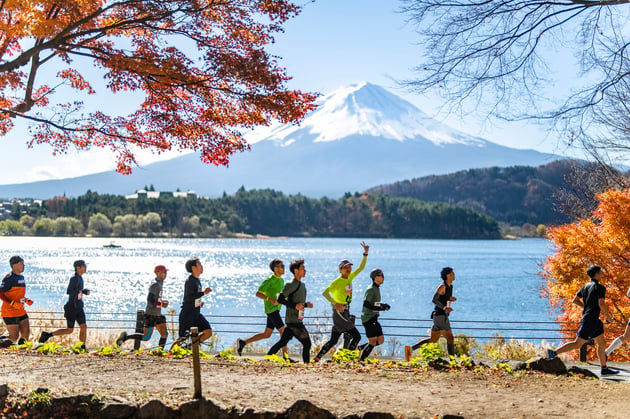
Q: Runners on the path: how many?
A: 11